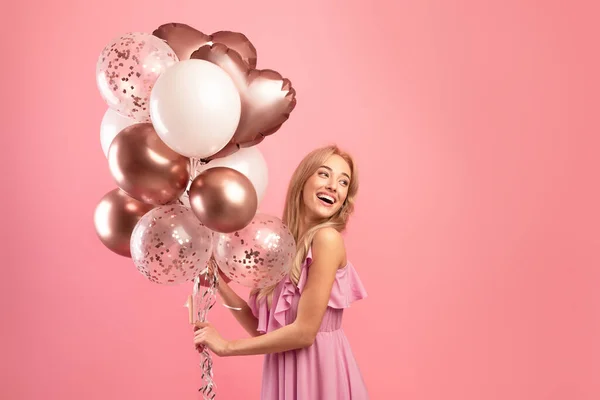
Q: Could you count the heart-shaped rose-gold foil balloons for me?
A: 2